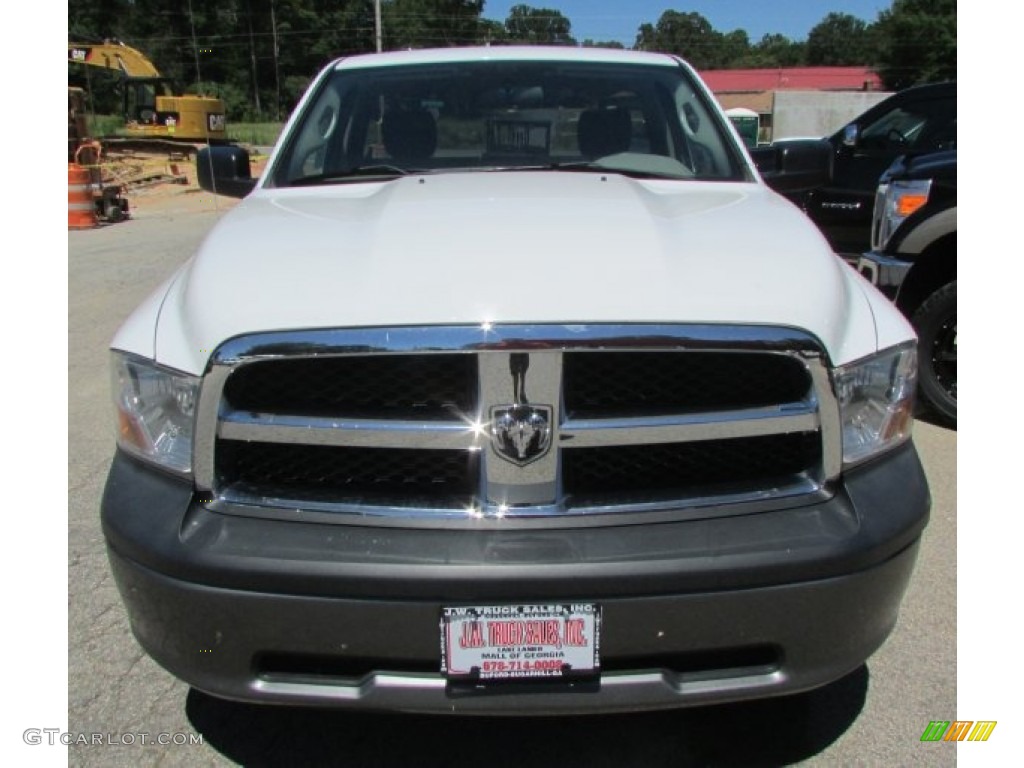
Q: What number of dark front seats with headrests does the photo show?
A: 2